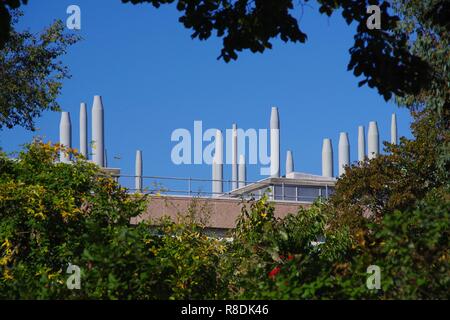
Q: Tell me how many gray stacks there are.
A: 14